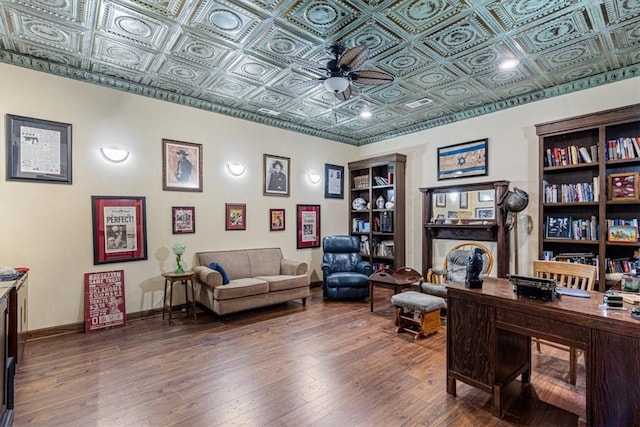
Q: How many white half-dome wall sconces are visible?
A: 3